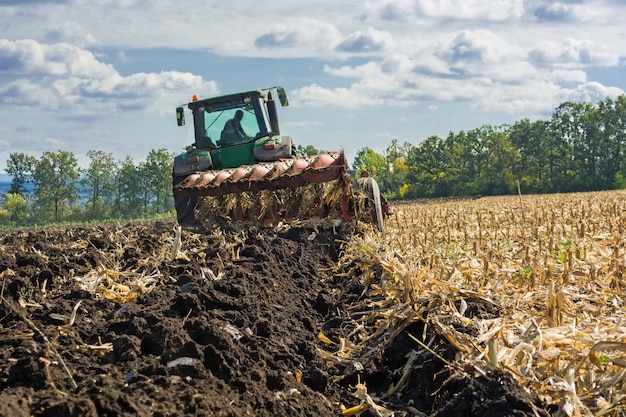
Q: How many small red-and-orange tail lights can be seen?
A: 2